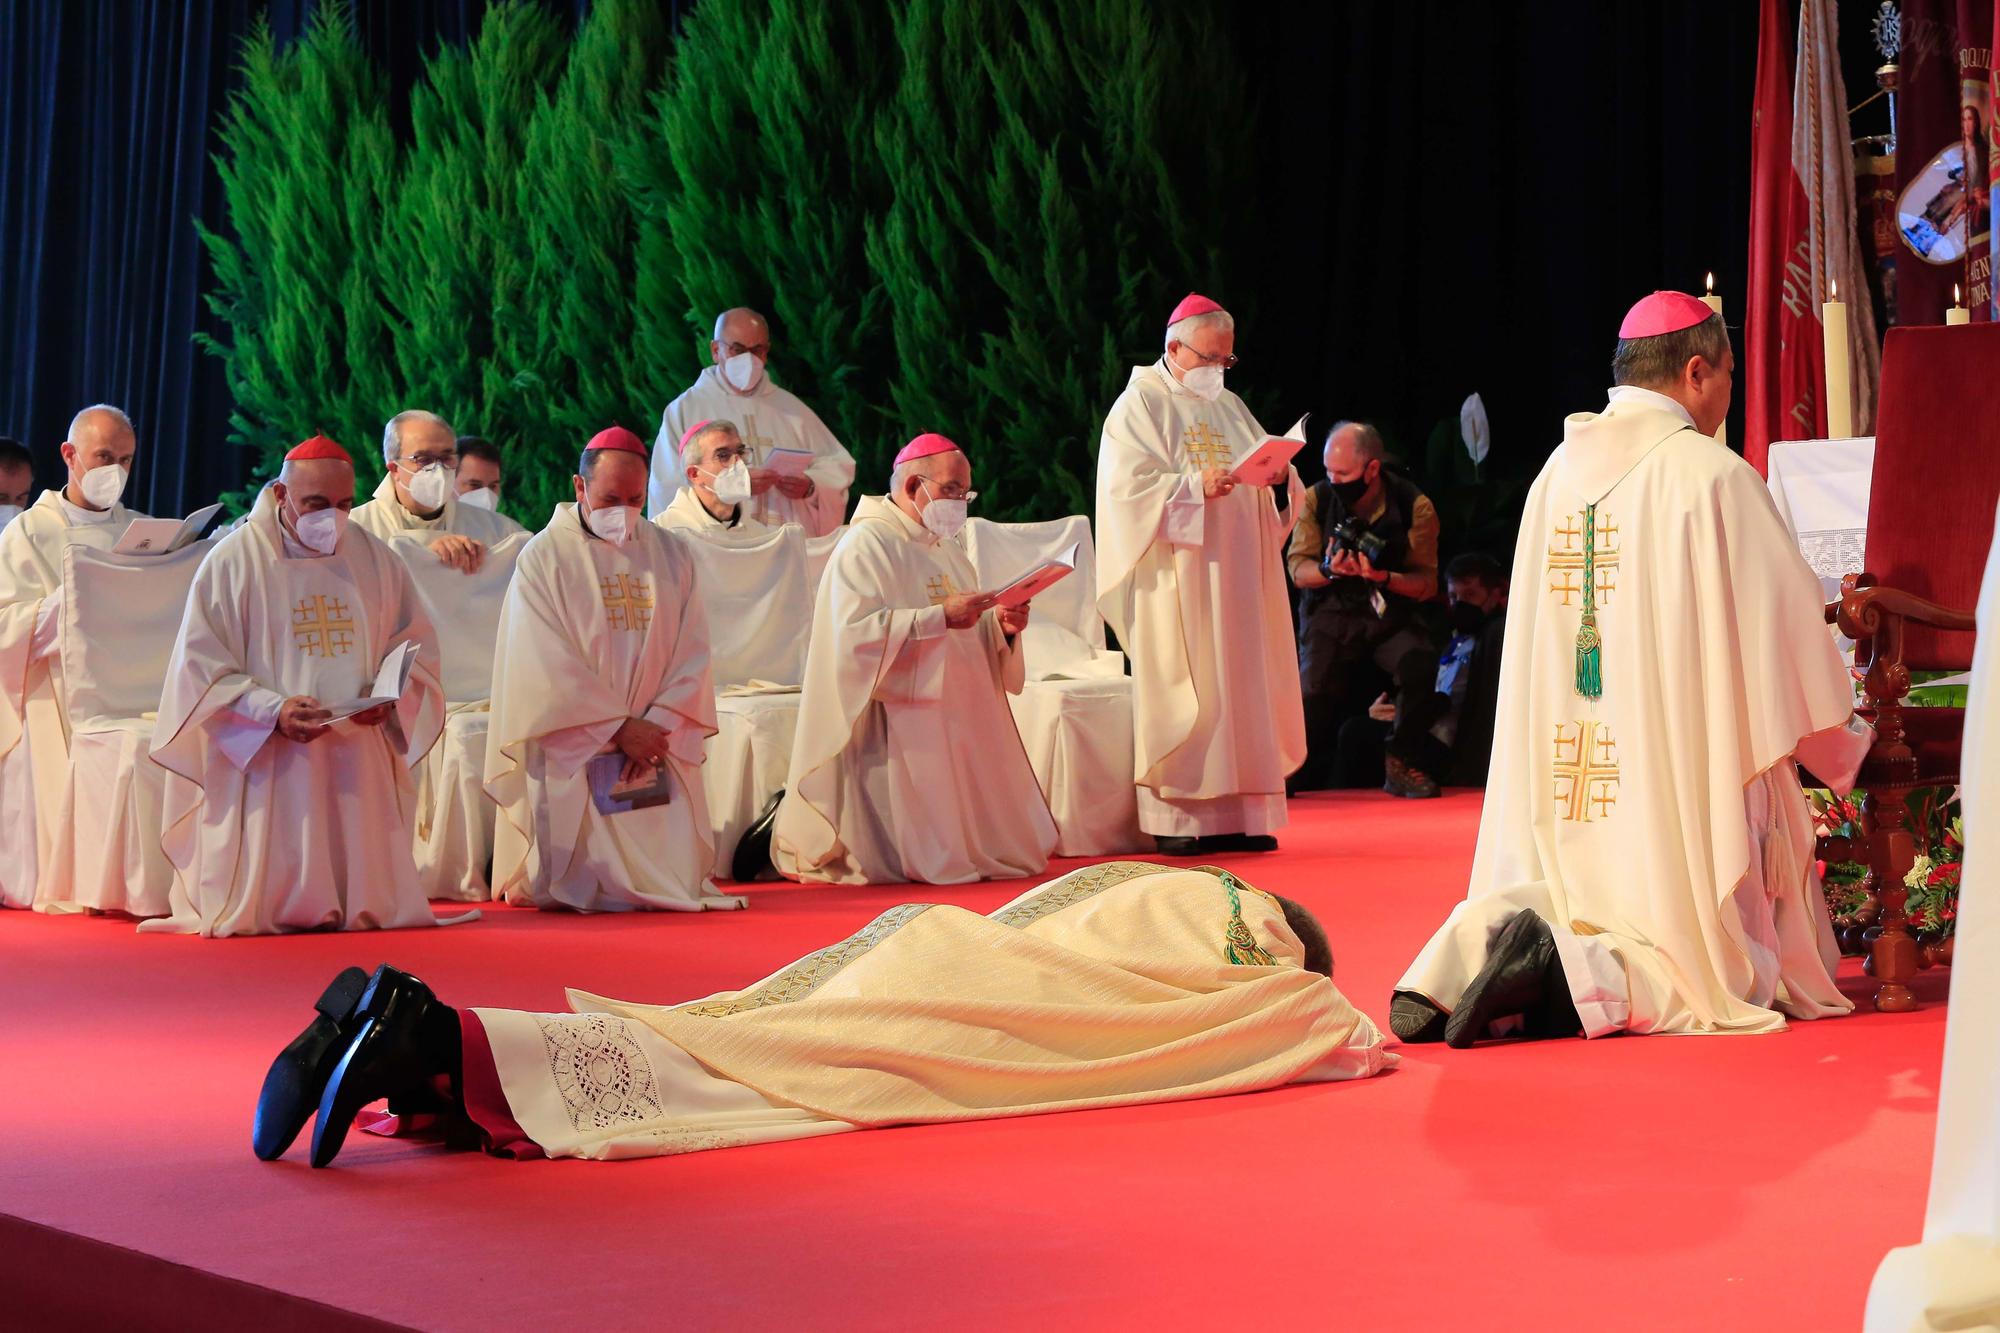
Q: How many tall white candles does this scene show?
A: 3